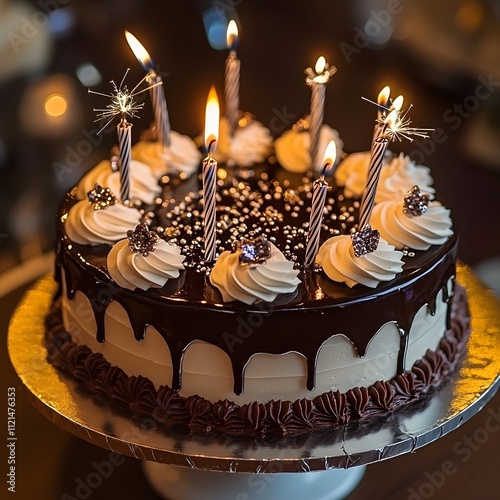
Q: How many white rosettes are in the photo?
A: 11